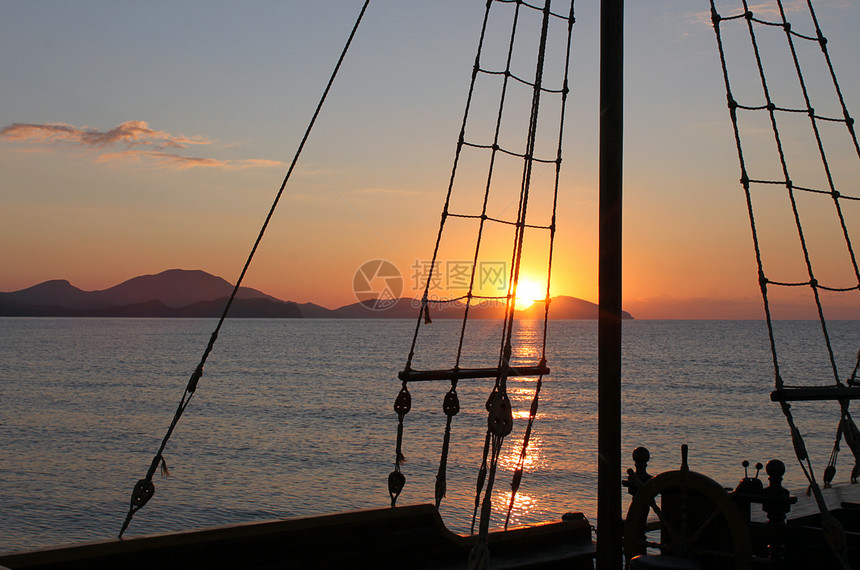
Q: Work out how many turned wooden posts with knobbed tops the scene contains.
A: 2